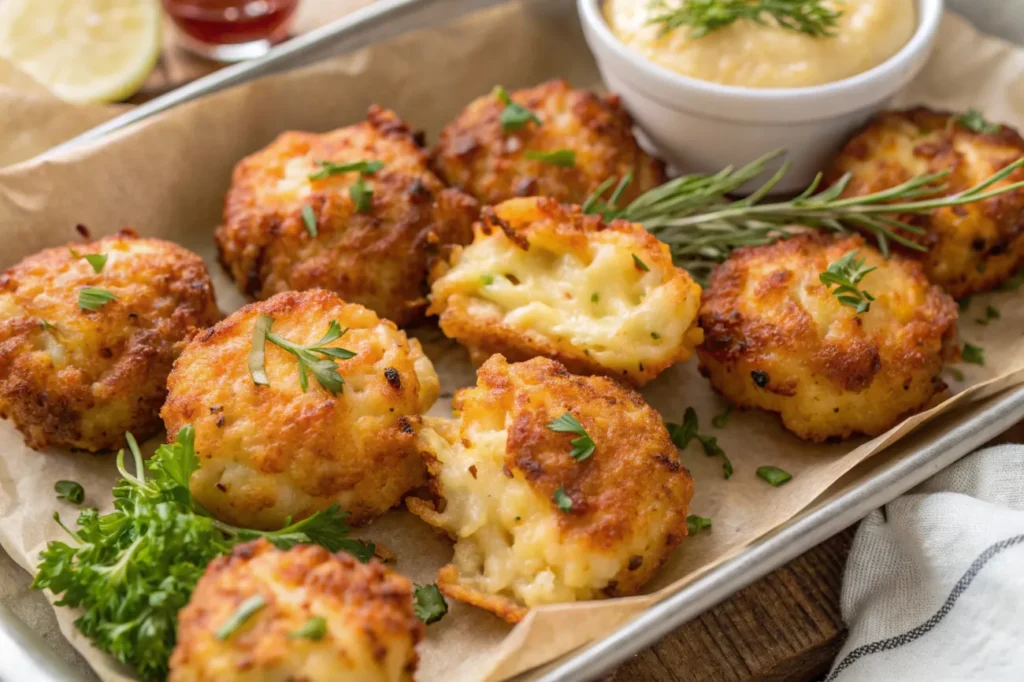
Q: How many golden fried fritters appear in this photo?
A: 9